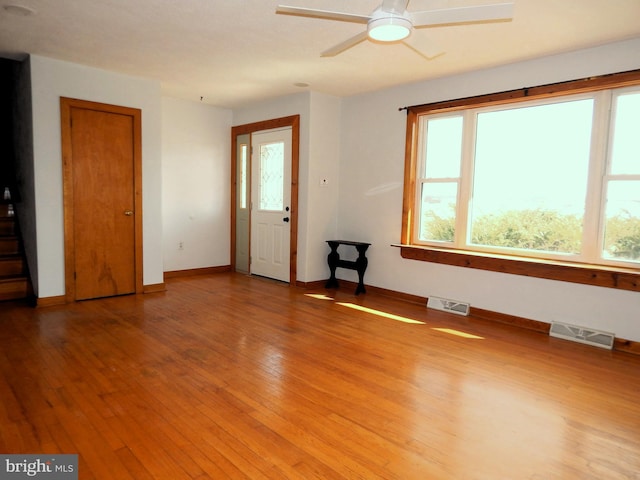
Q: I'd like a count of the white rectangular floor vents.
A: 2